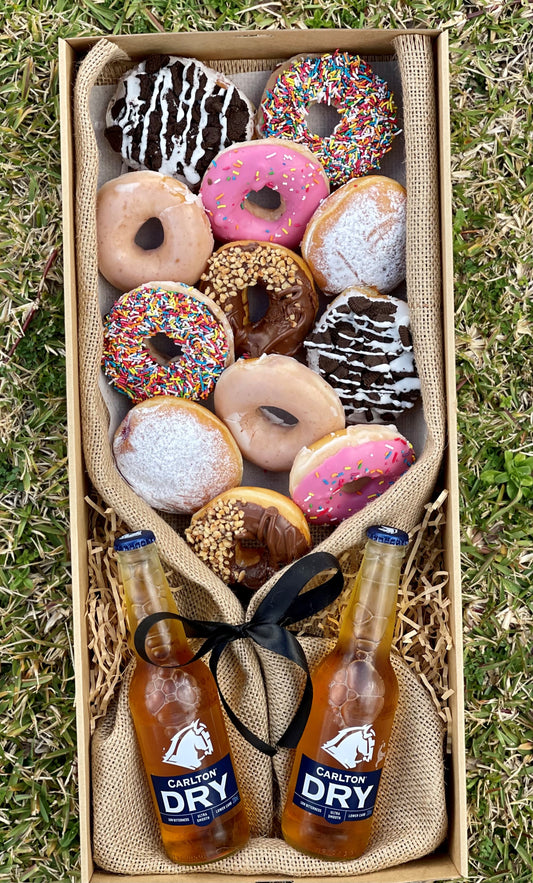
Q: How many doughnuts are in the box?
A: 12